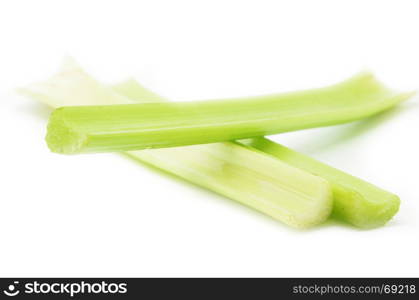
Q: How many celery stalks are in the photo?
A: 3